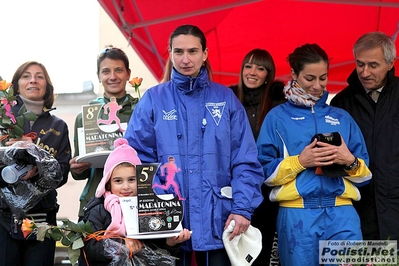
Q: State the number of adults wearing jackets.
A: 6